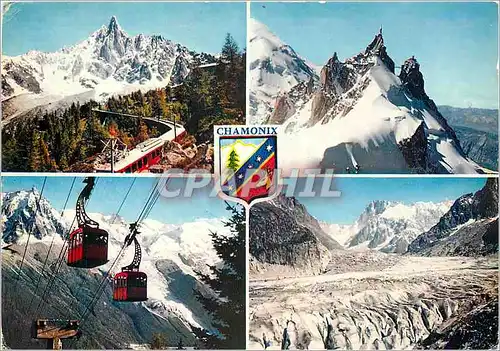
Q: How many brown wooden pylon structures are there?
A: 1